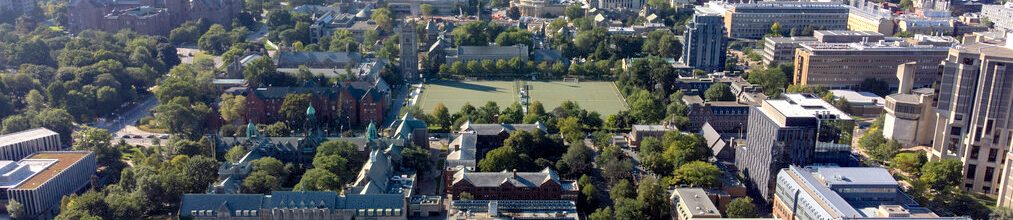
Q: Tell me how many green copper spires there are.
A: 3